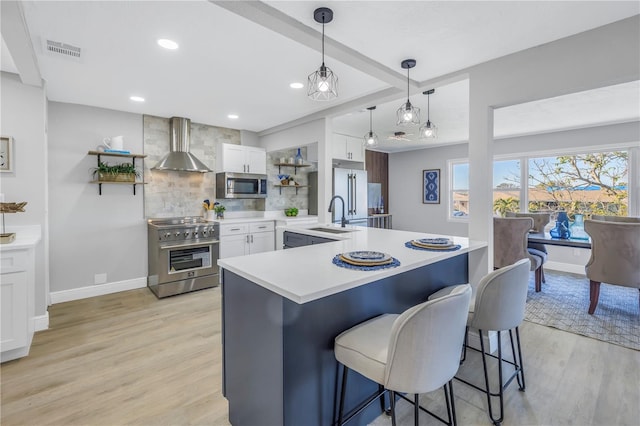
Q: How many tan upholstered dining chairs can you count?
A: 4